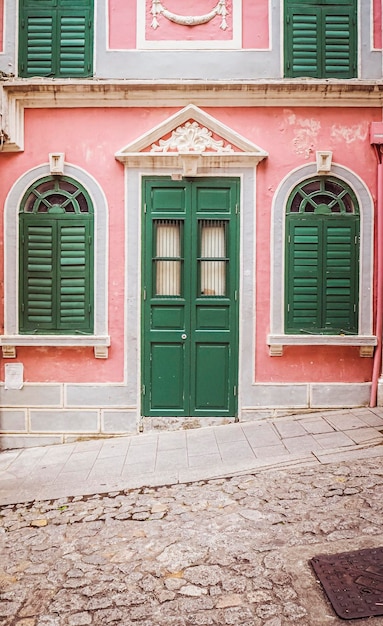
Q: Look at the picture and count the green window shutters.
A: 8